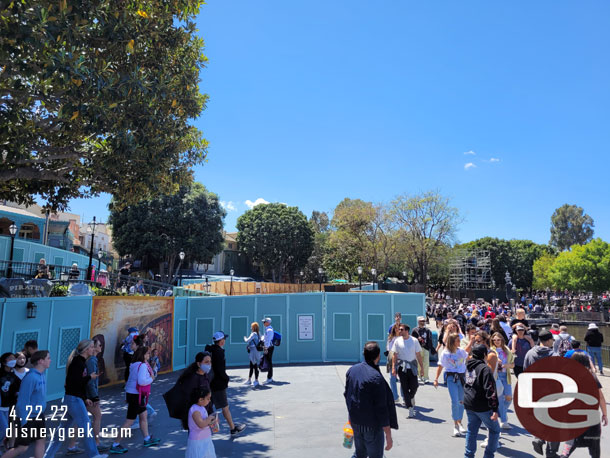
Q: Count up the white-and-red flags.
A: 0